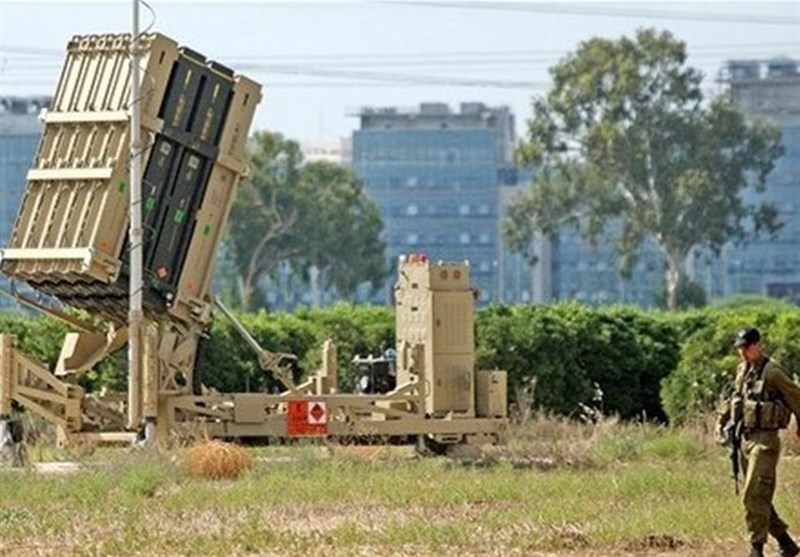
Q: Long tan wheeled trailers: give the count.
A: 1